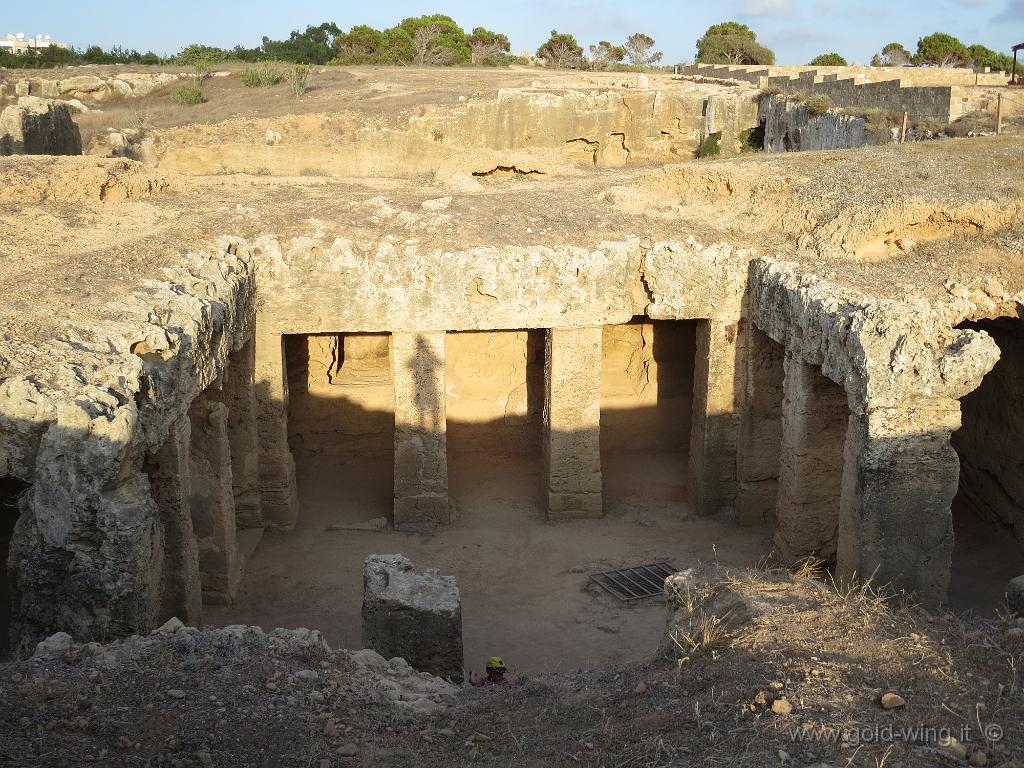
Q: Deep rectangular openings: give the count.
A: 3